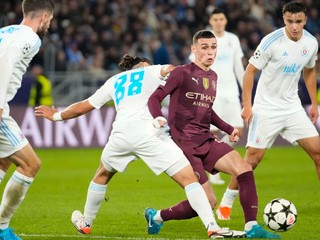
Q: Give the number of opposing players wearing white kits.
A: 4